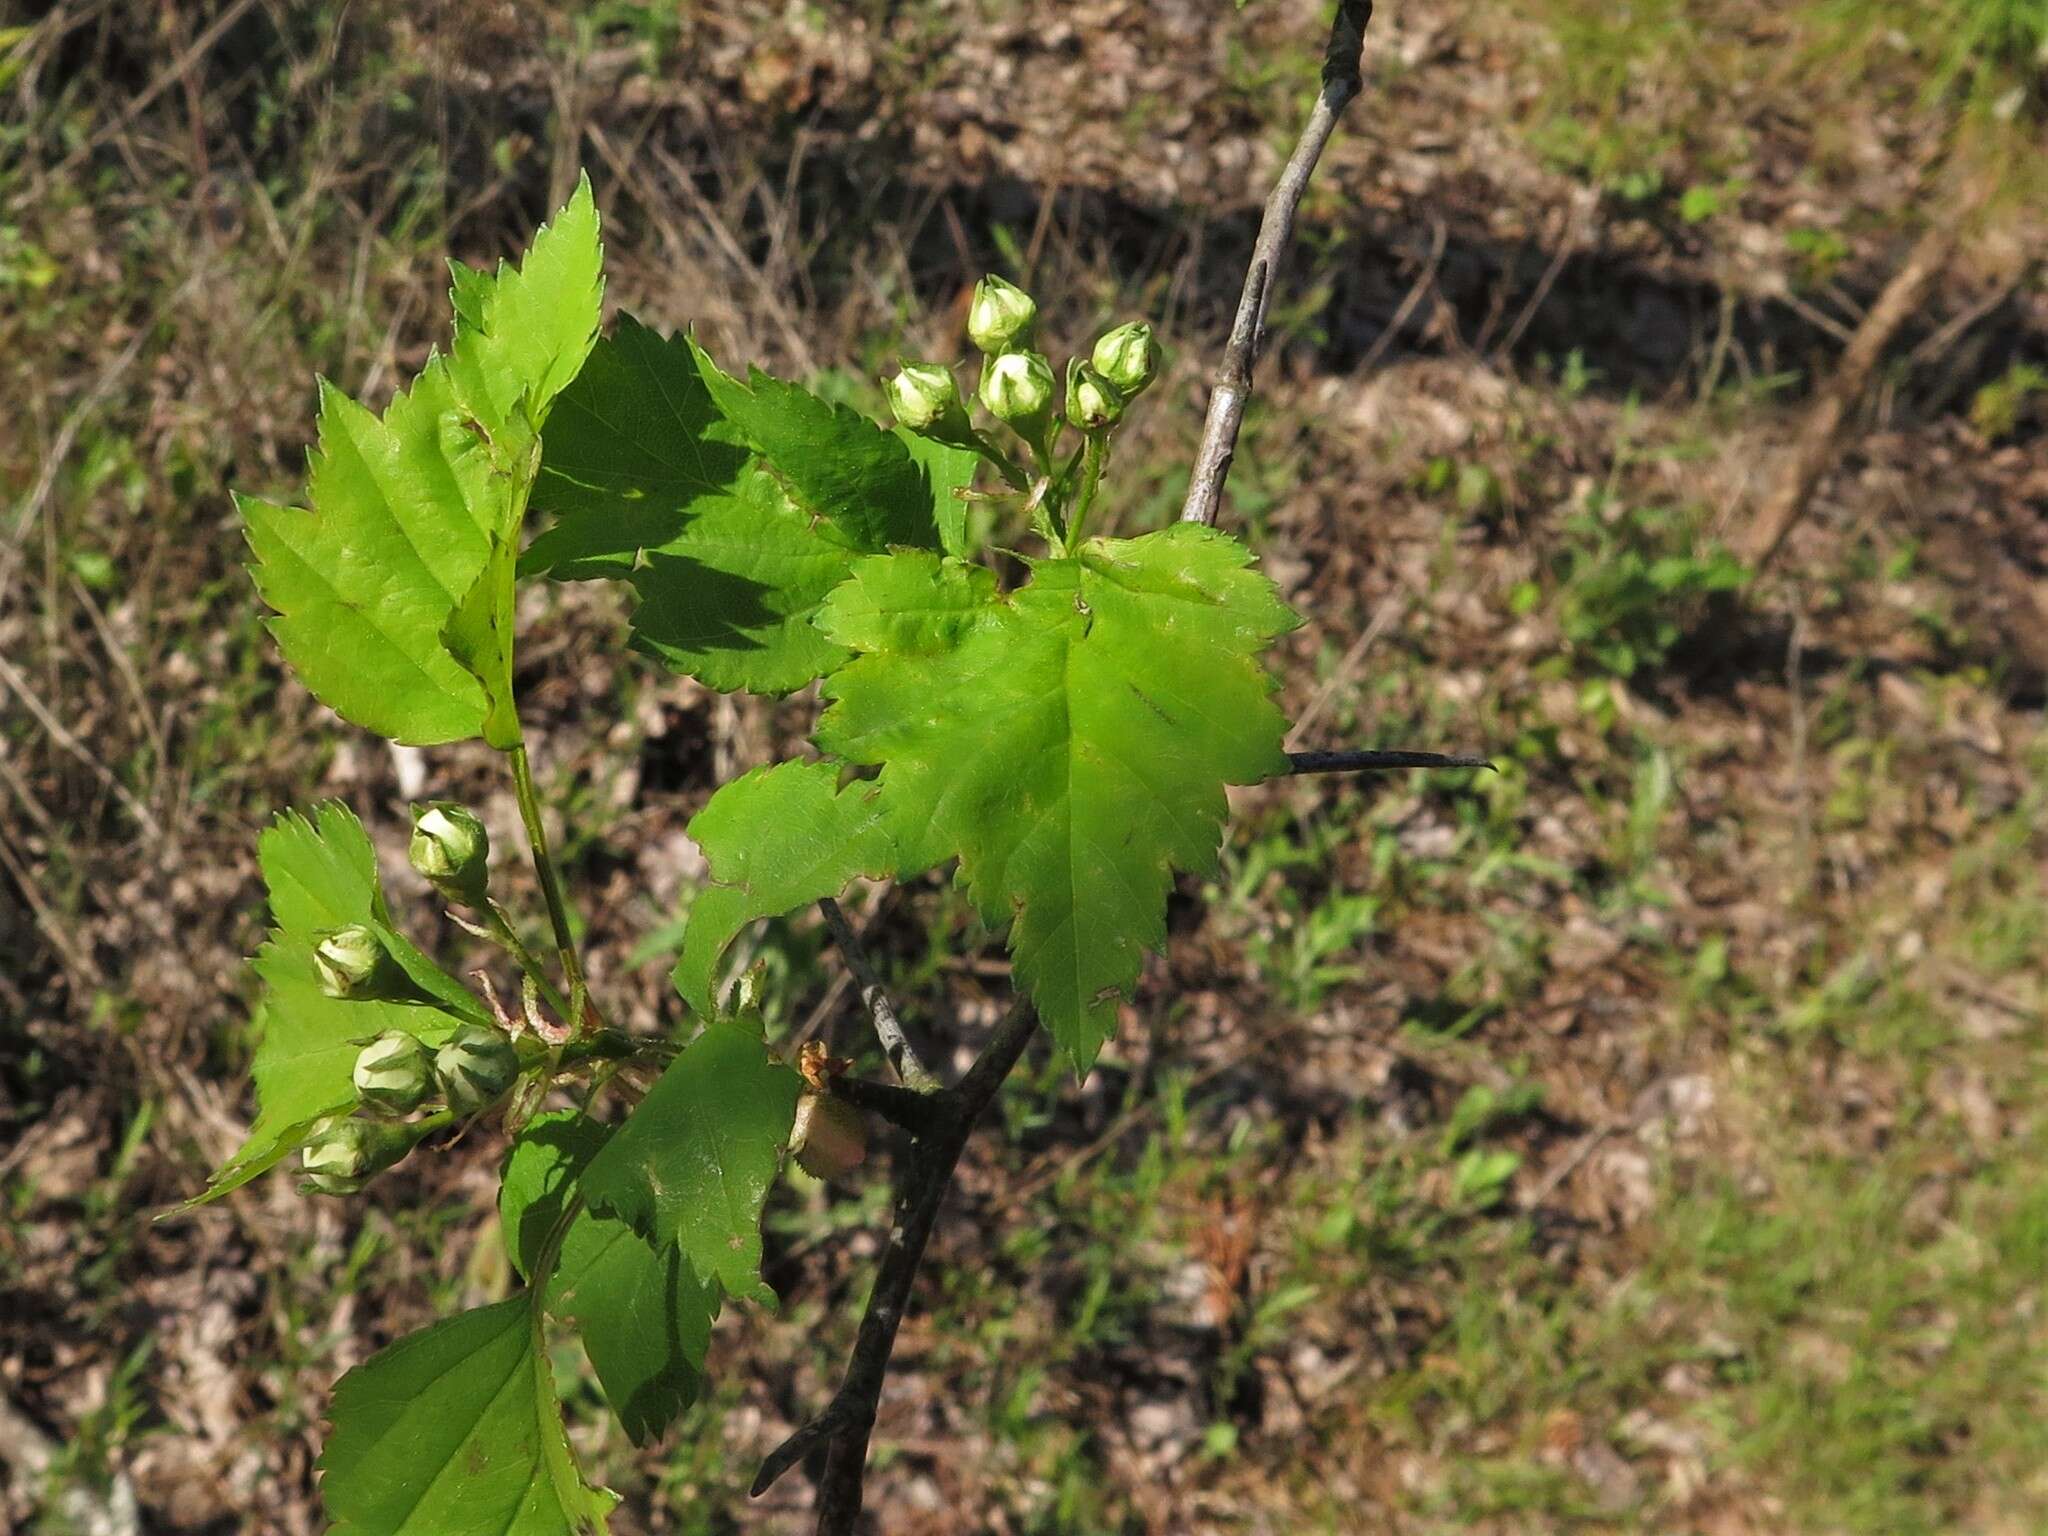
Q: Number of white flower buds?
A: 10